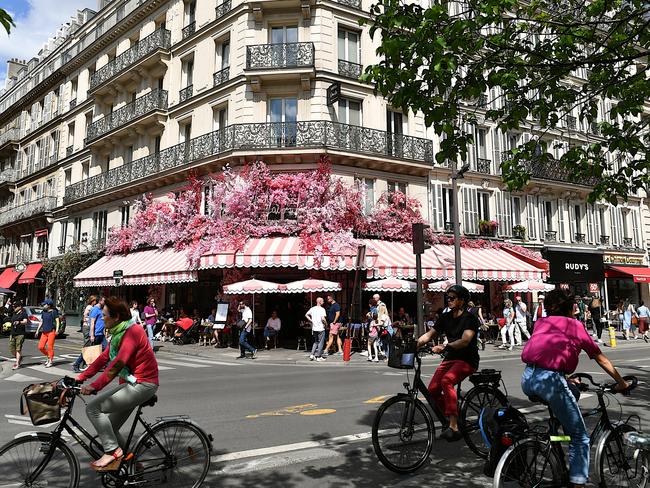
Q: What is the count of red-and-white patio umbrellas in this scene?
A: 5